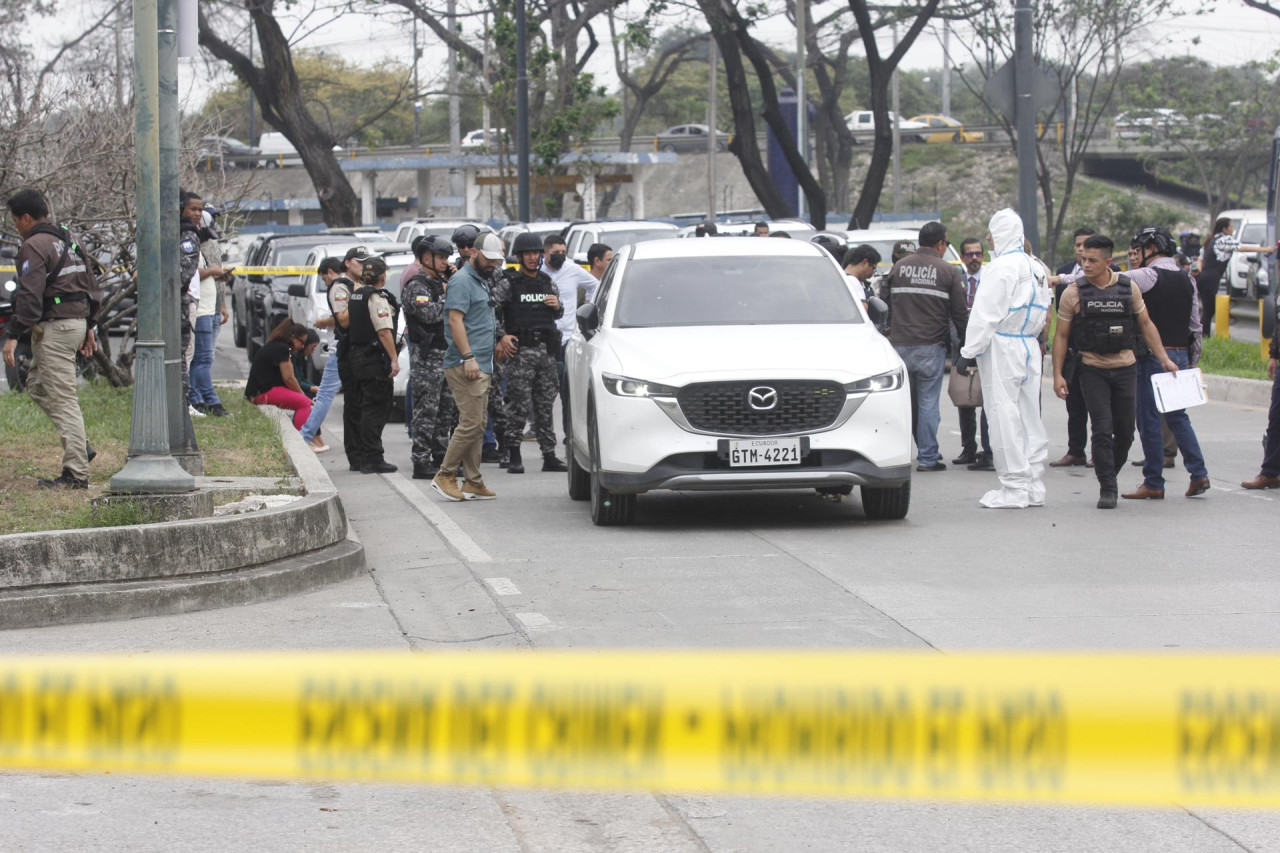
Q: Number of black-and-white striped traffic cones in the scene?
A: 0